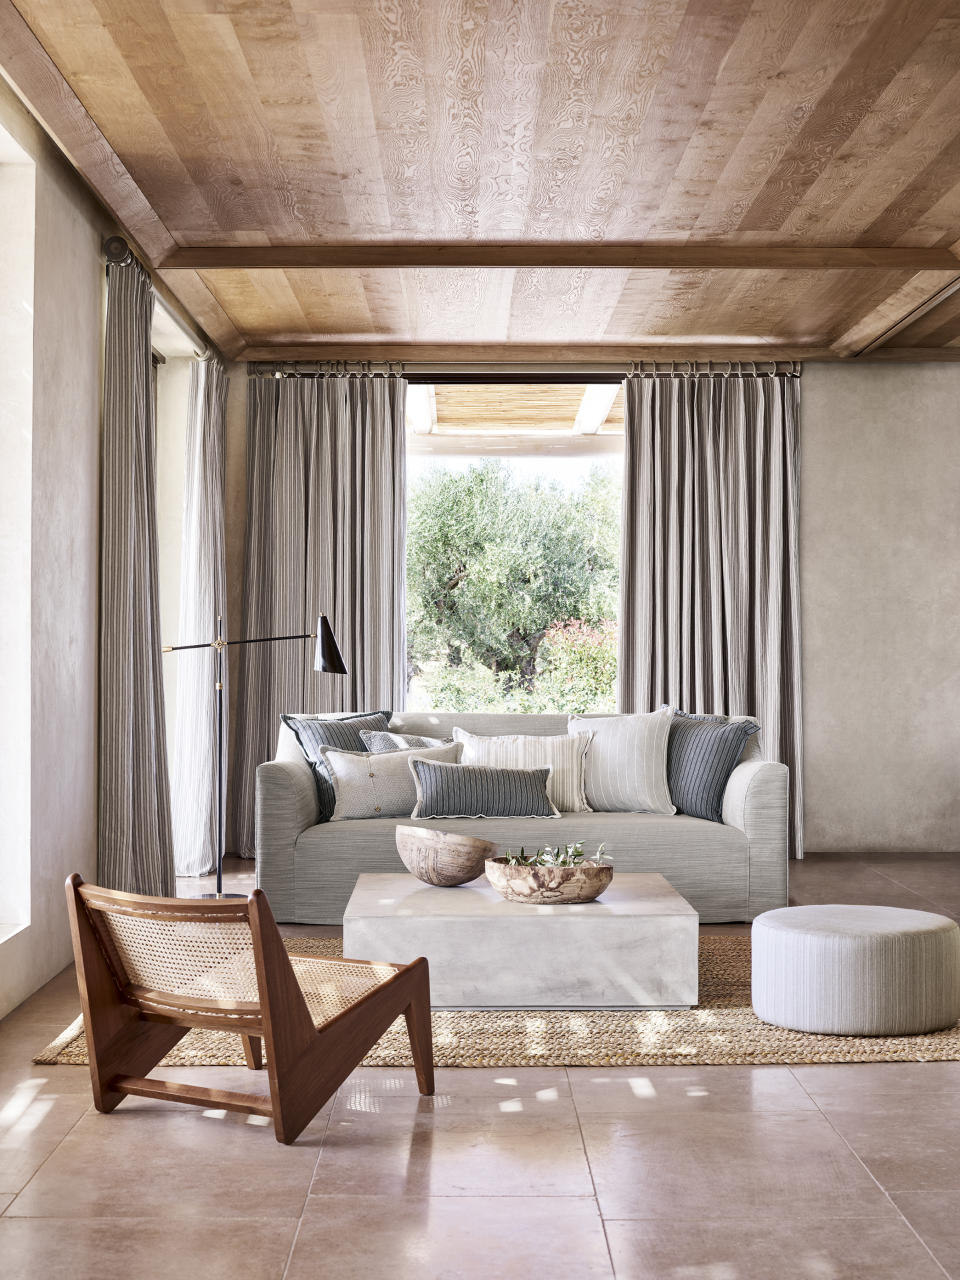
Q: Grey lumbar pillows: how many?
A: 1